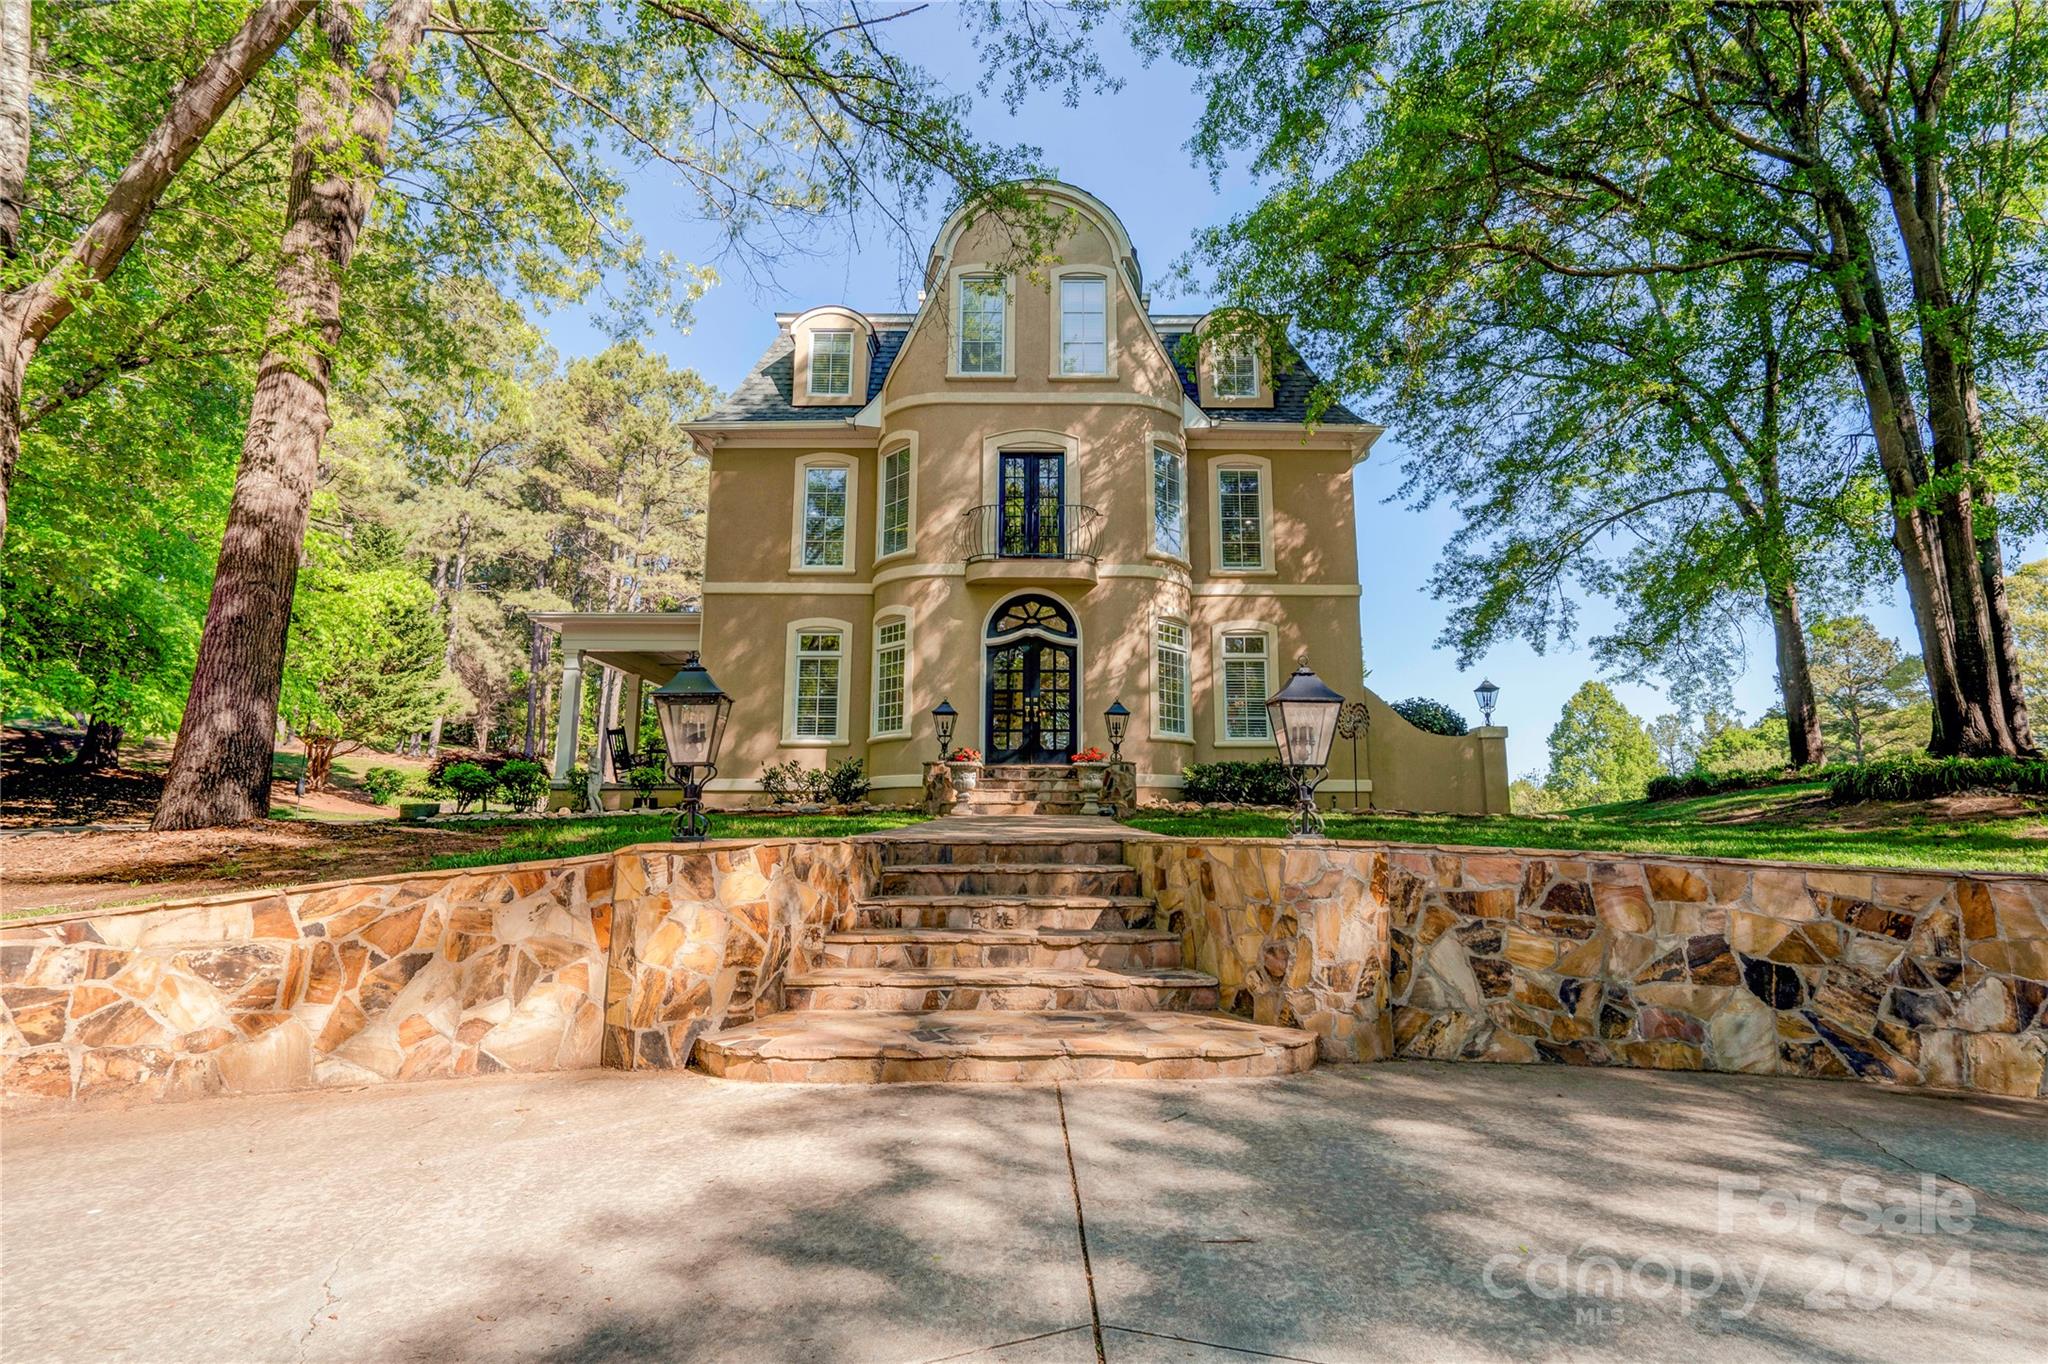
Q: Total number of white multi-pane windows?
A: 12